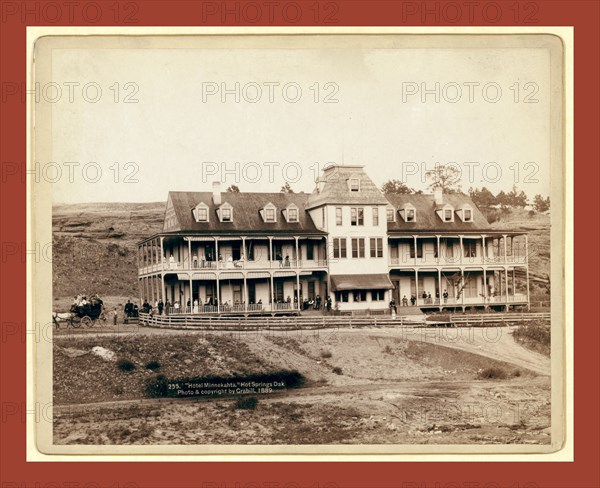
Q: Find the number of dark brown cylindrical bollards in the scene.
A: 0